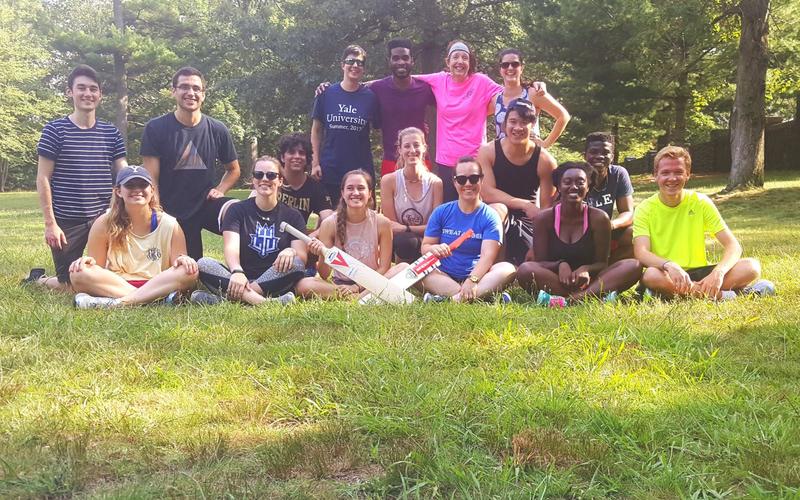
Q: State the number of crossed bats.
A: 2